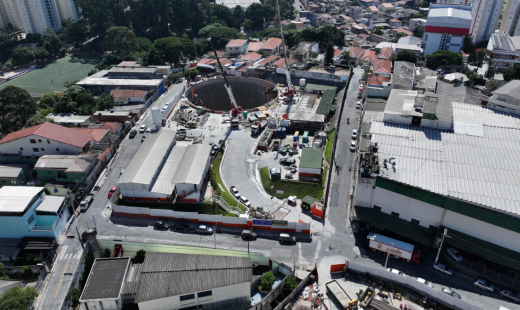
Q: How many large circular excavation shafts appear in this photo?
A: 1